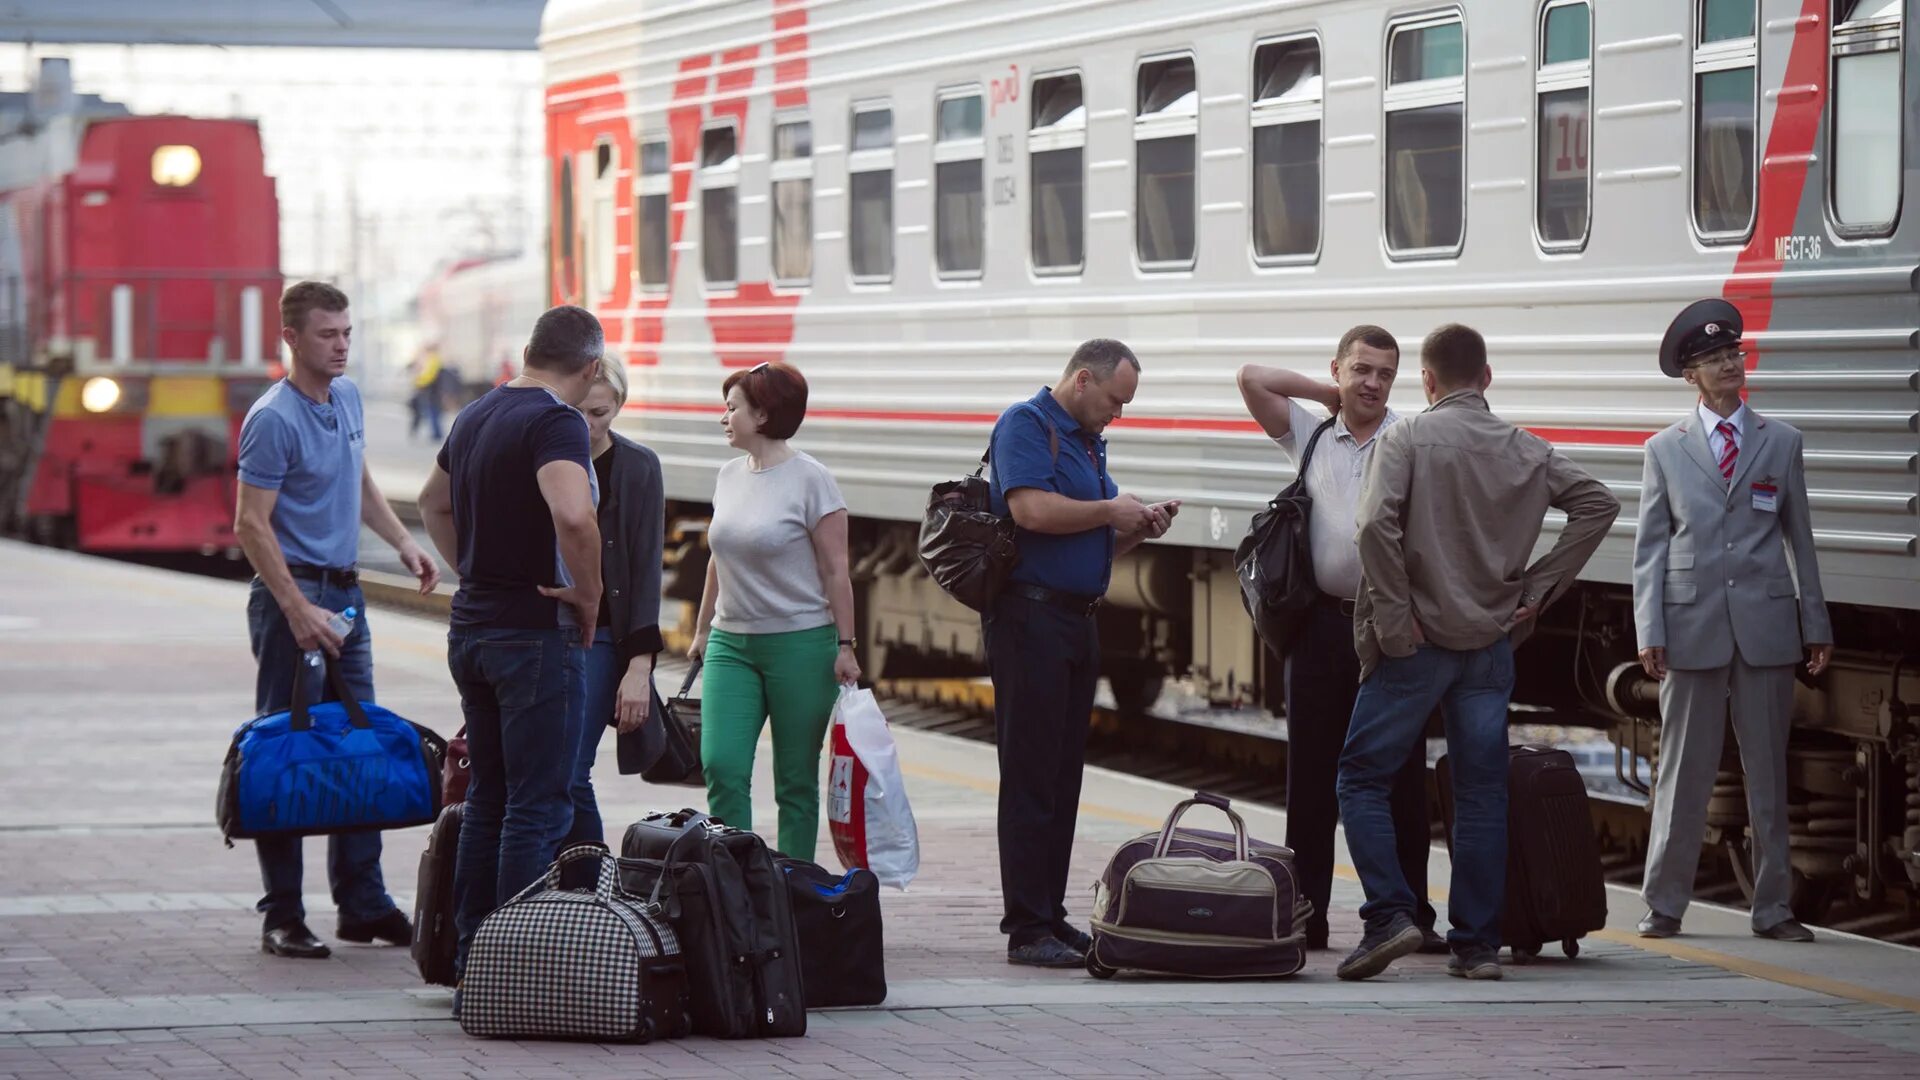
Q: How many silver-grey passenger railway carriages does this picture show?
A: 1